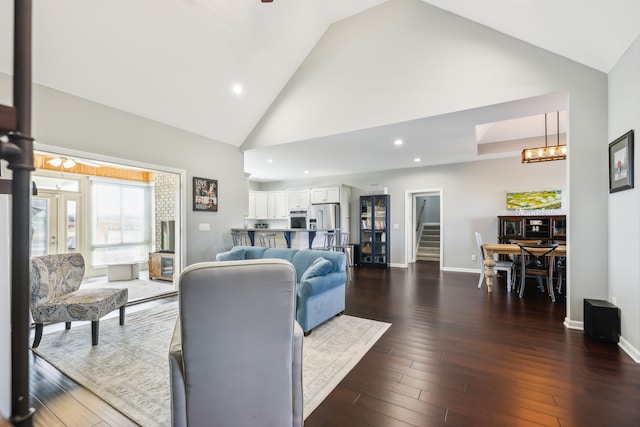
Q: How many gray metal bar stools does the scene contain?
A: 4